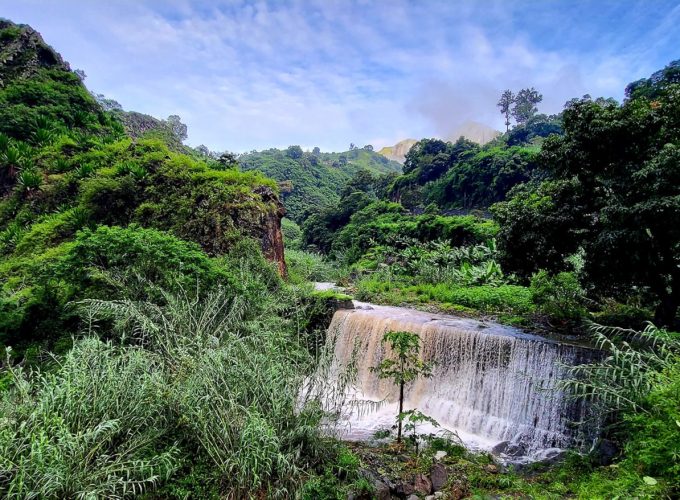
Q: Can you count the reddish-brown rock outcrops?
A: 1